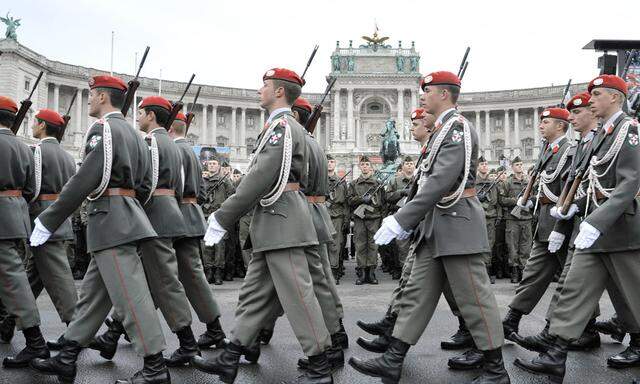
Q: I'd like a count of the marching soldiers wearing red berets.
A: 12